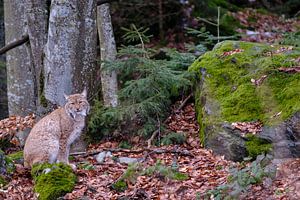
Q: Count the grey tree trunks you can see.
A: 4